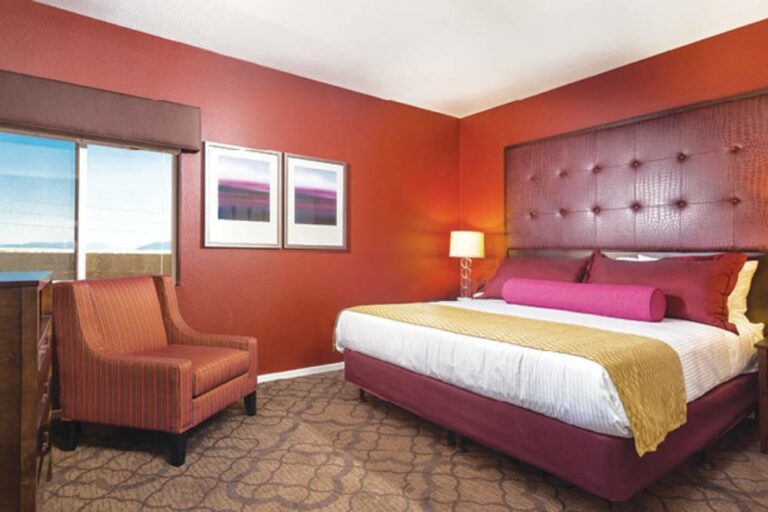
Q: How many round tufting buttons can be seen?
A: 12